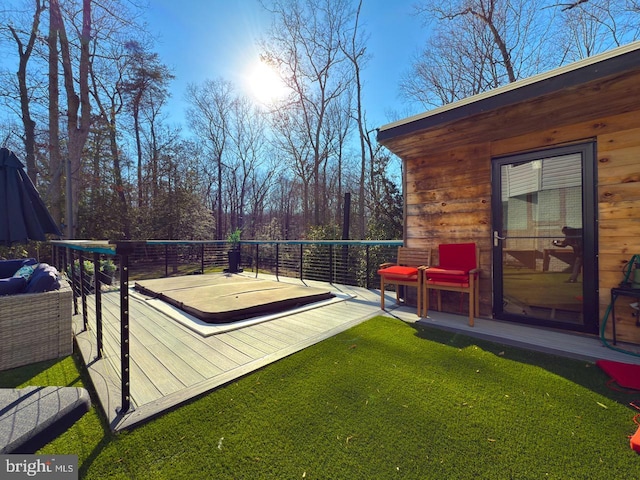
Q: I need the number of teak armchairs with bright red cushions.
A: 2